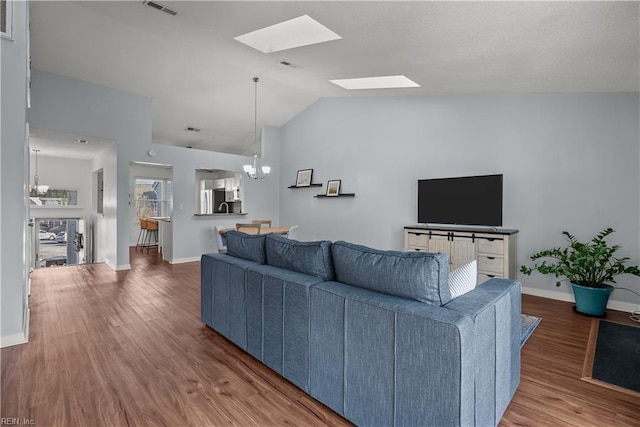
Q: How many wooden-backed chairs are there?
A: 2